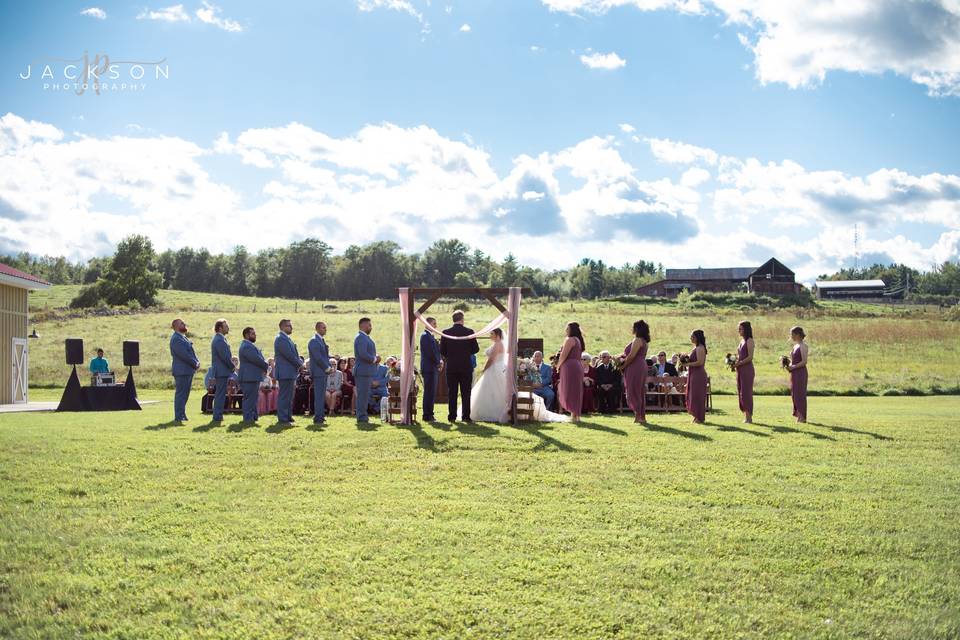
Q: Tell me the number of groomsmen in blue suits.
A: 6